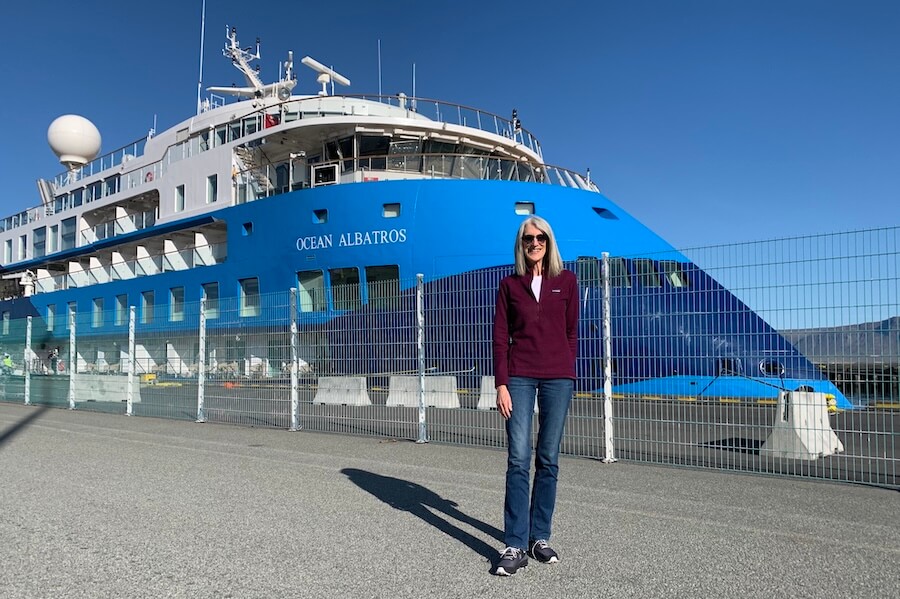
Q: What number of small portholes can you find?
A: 5